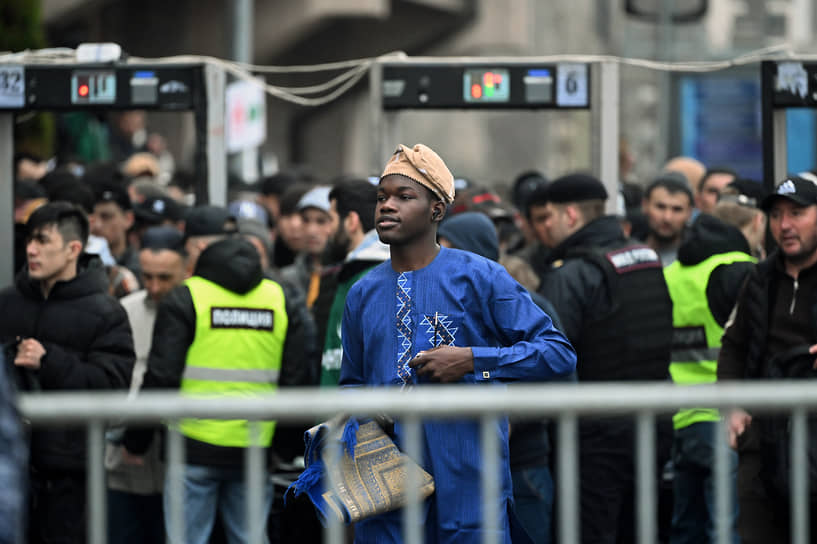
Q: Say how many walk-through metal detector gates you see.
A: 3